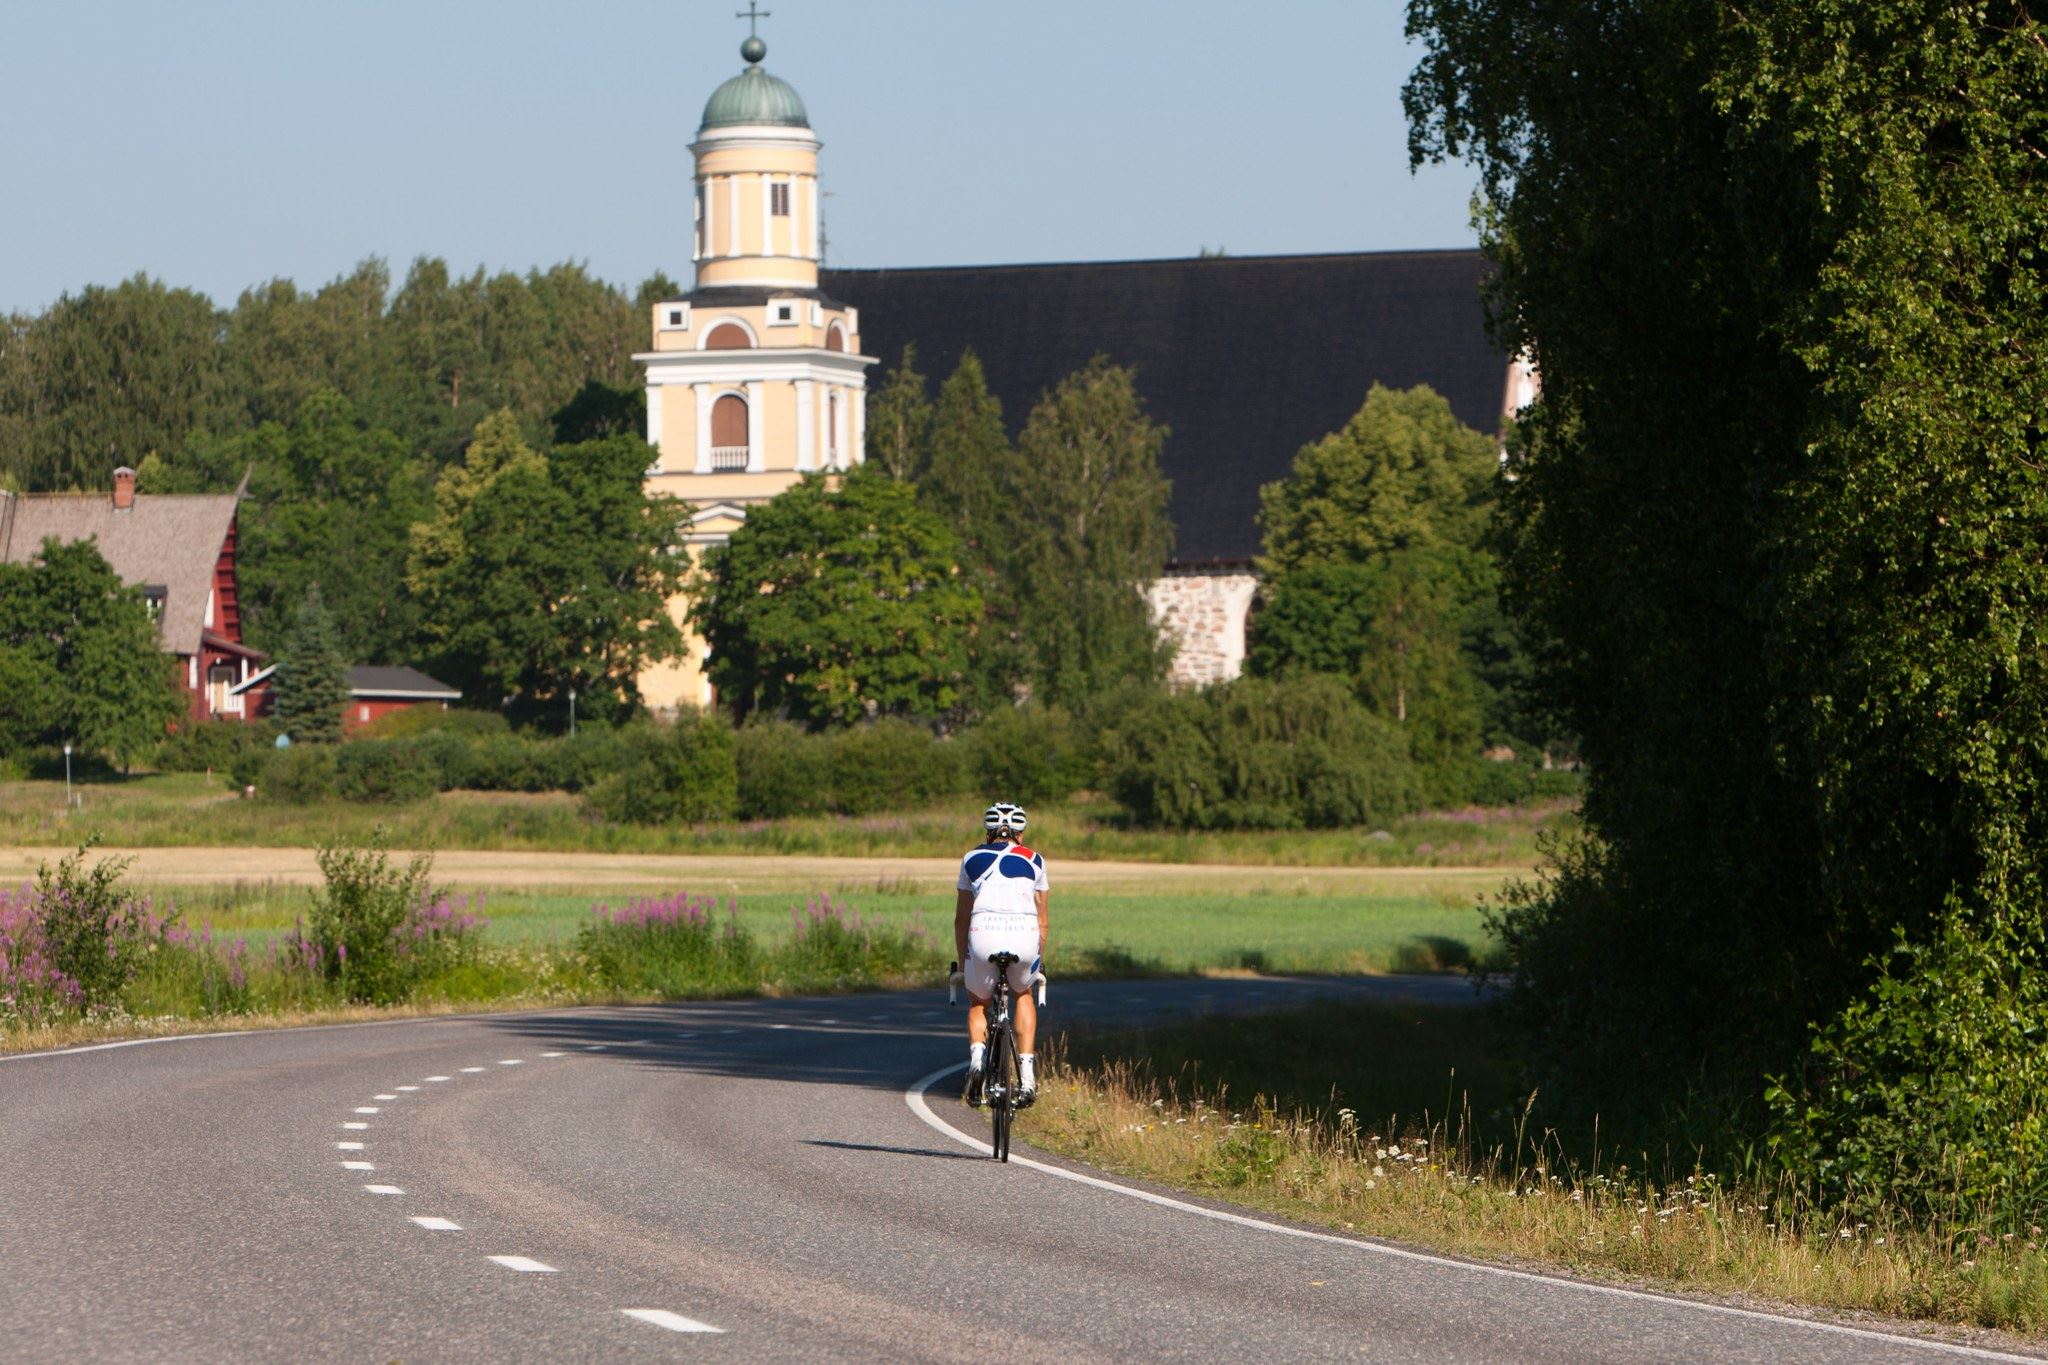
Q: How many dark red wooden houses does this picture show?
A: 2